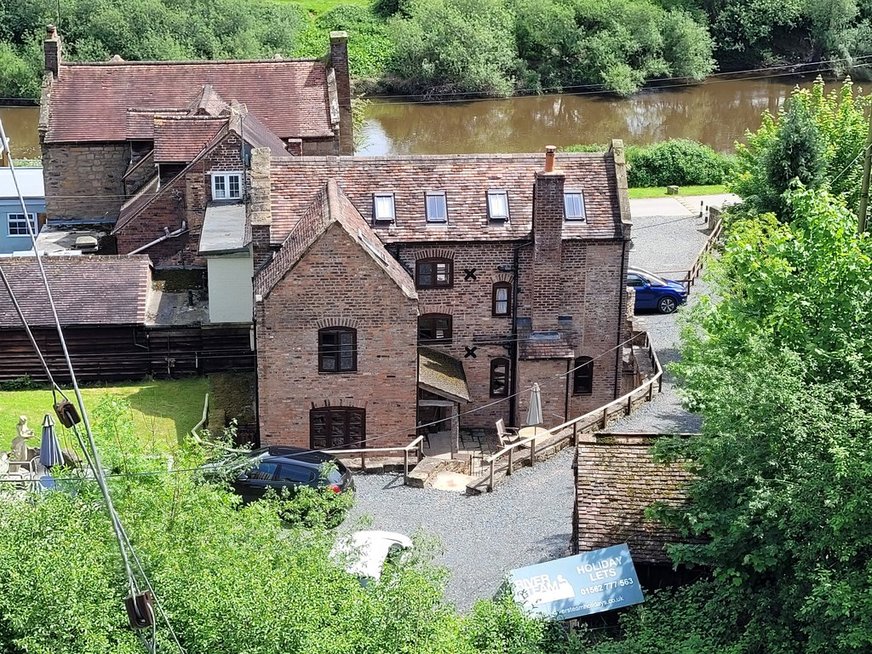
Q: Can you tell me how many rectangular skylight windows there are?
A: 4